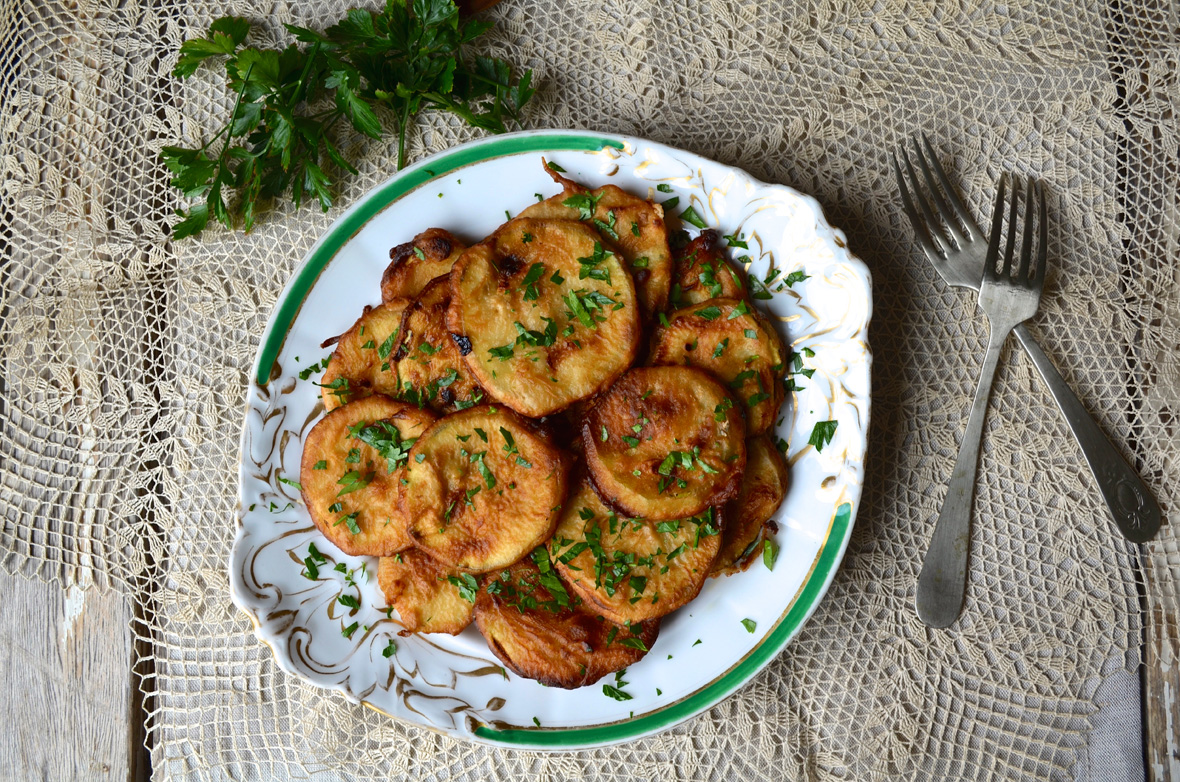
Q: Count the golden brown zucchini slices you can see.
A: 14